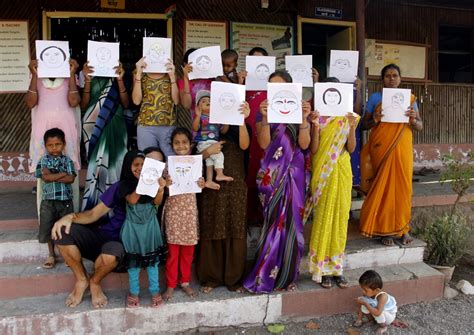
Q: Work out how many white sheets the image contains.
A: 13